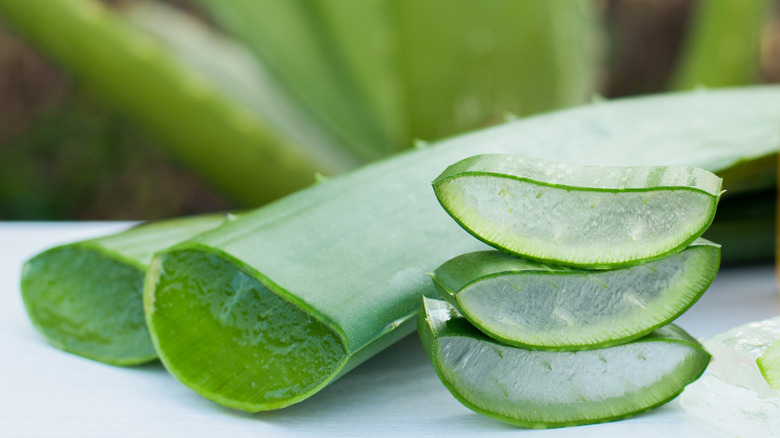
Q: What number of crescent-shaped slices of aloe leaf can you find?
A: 3